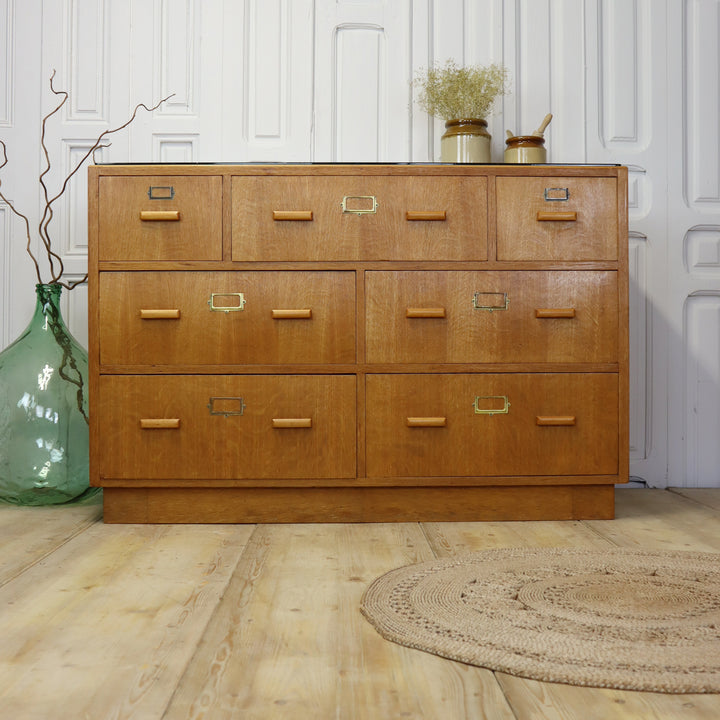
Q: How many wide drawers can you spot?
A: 5